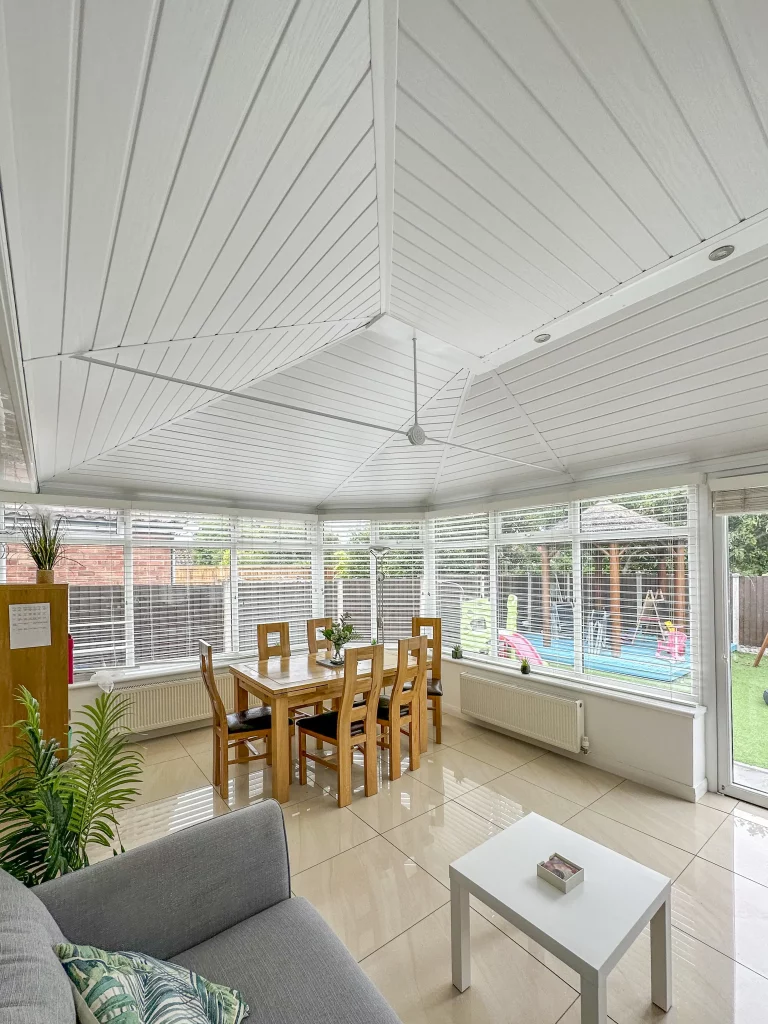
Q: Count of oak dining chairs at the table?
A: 6